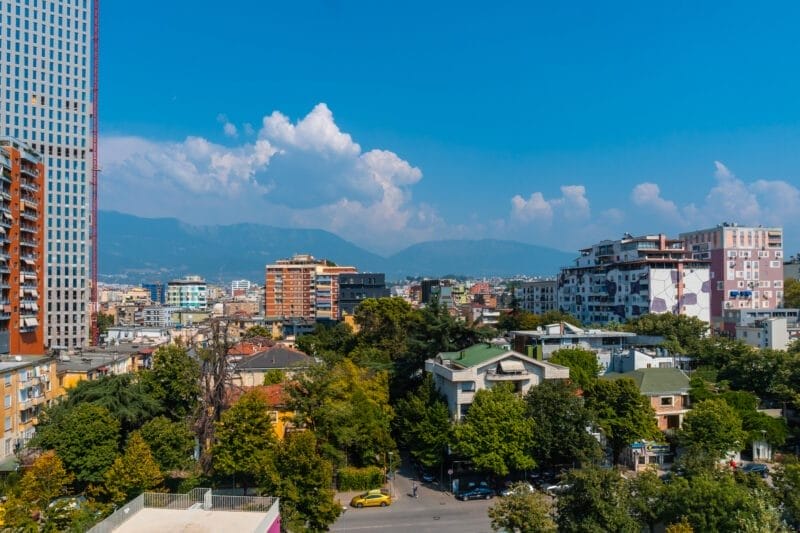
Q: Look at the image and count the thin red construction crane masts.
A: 1